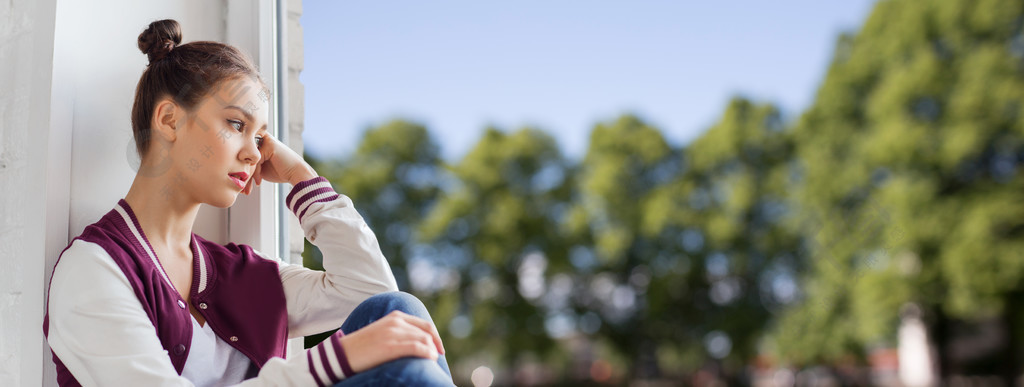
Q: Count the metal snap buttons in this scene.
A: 4